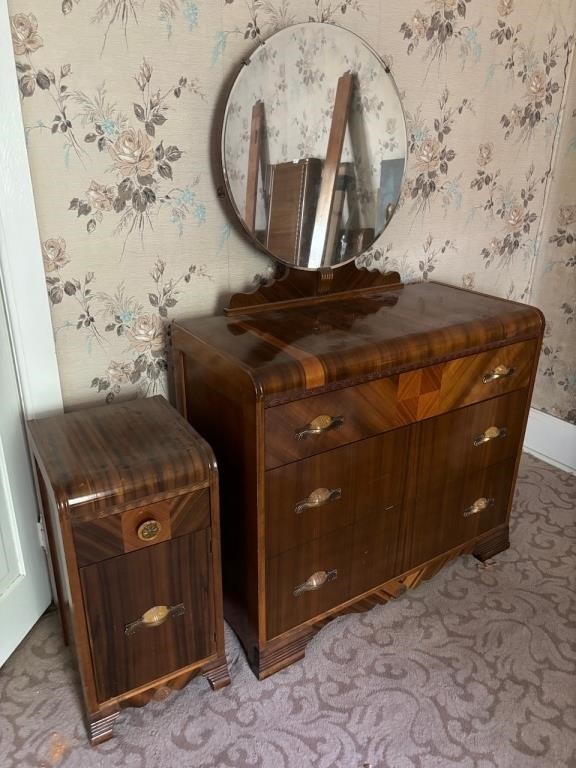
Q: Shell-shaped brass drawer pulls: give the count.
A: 7